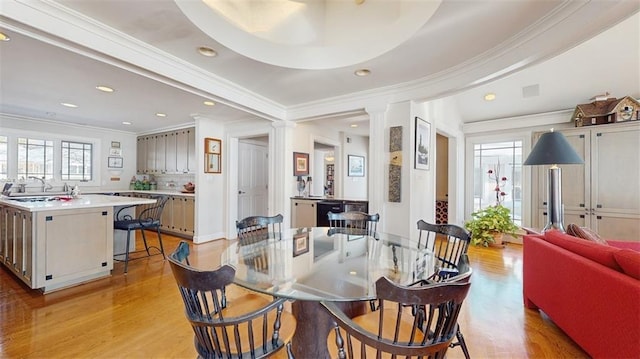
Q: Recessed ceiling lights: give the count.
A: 10